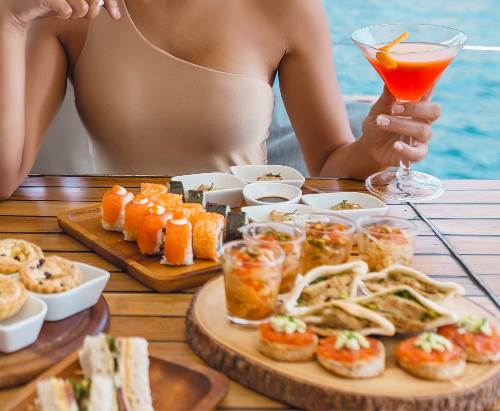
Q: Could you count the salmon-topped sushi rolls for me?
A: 4